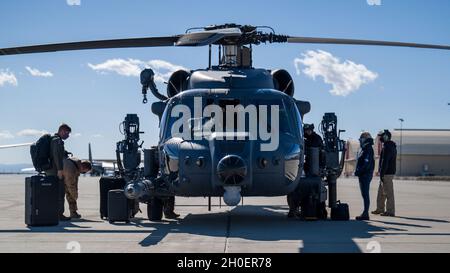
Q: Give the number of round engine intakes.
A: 2